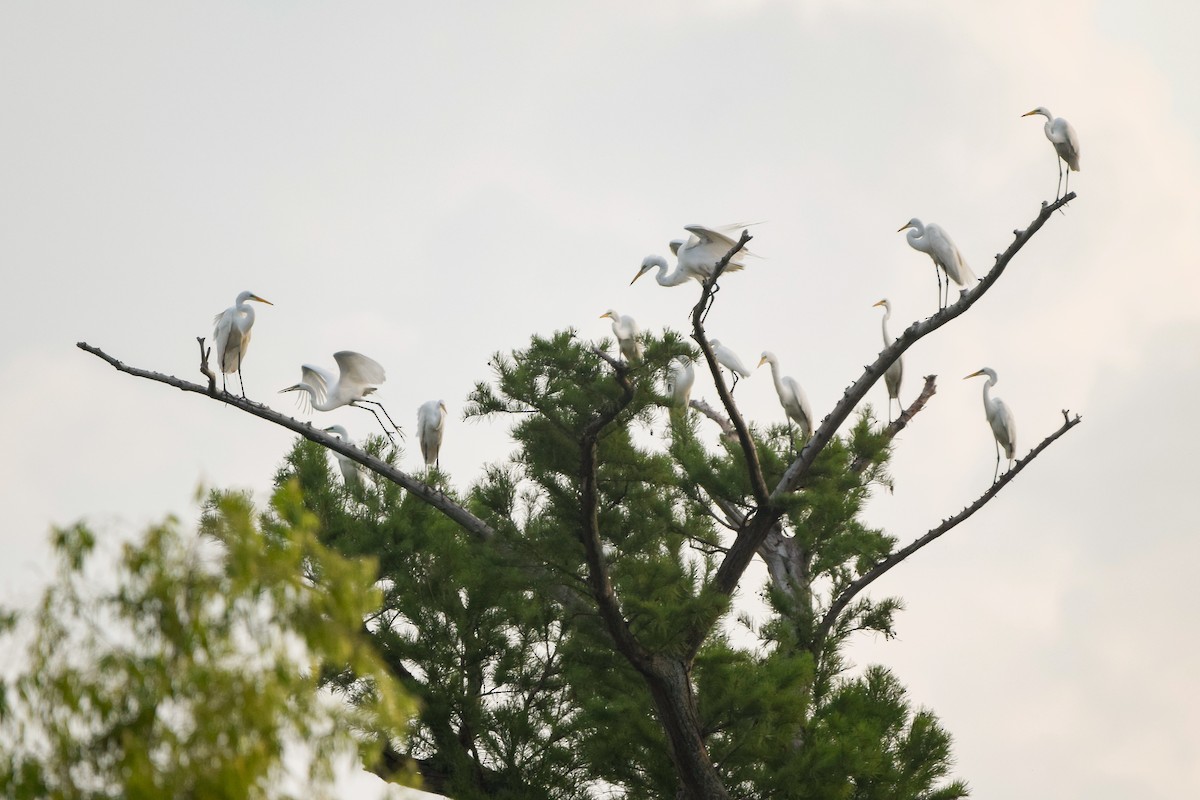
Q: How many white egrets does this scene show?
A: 13